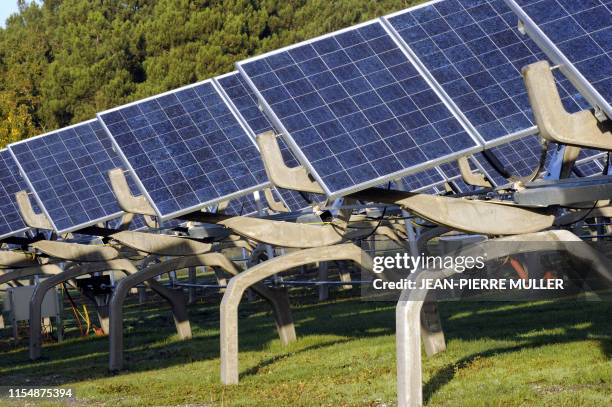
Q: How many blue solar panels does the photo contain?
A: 7